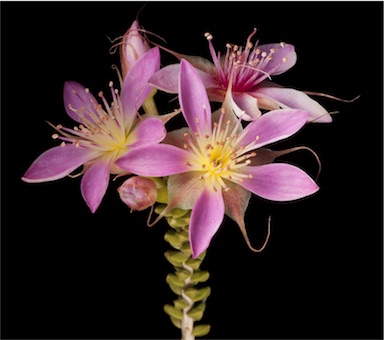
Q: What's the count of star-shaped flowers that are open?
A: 3